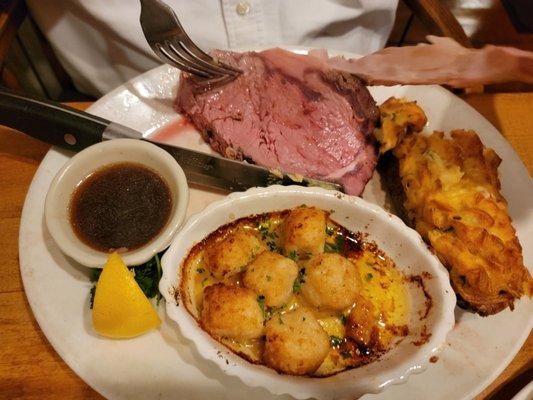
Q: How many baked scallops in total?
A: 7